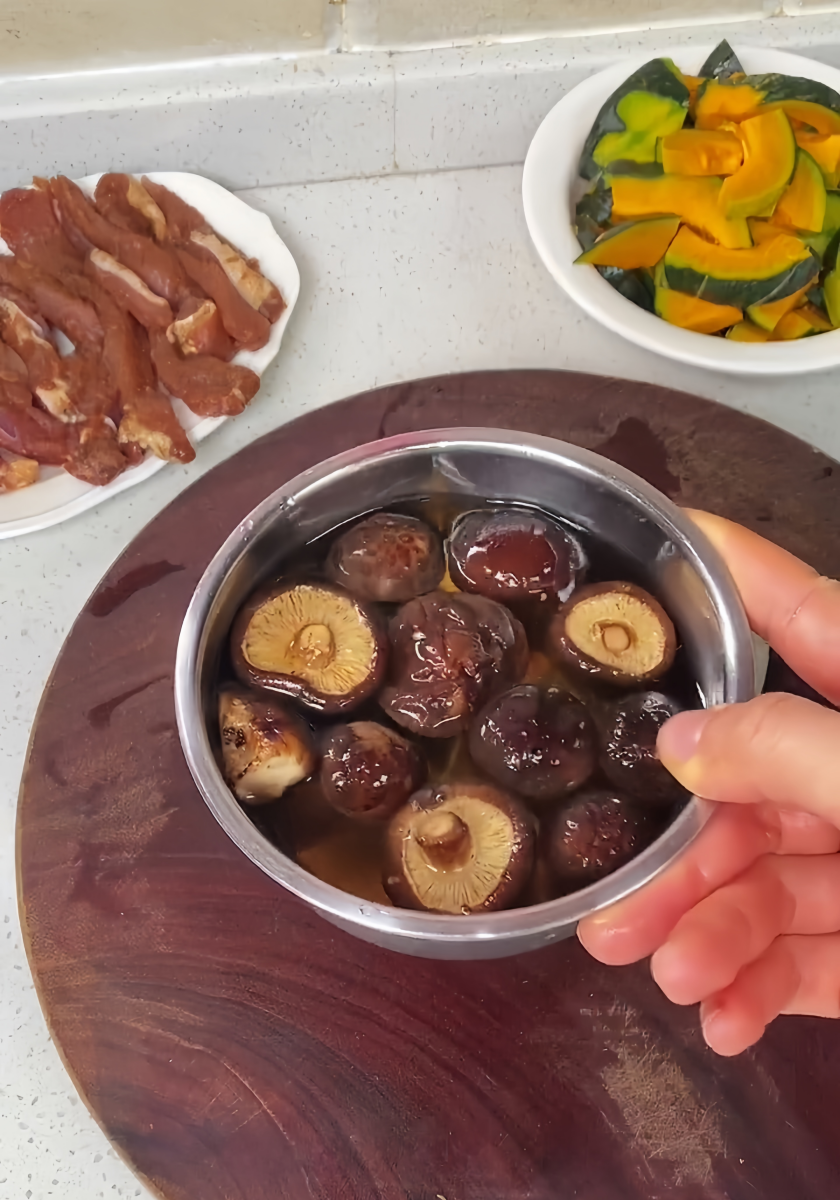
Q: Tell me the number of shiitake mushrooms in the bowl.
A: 11